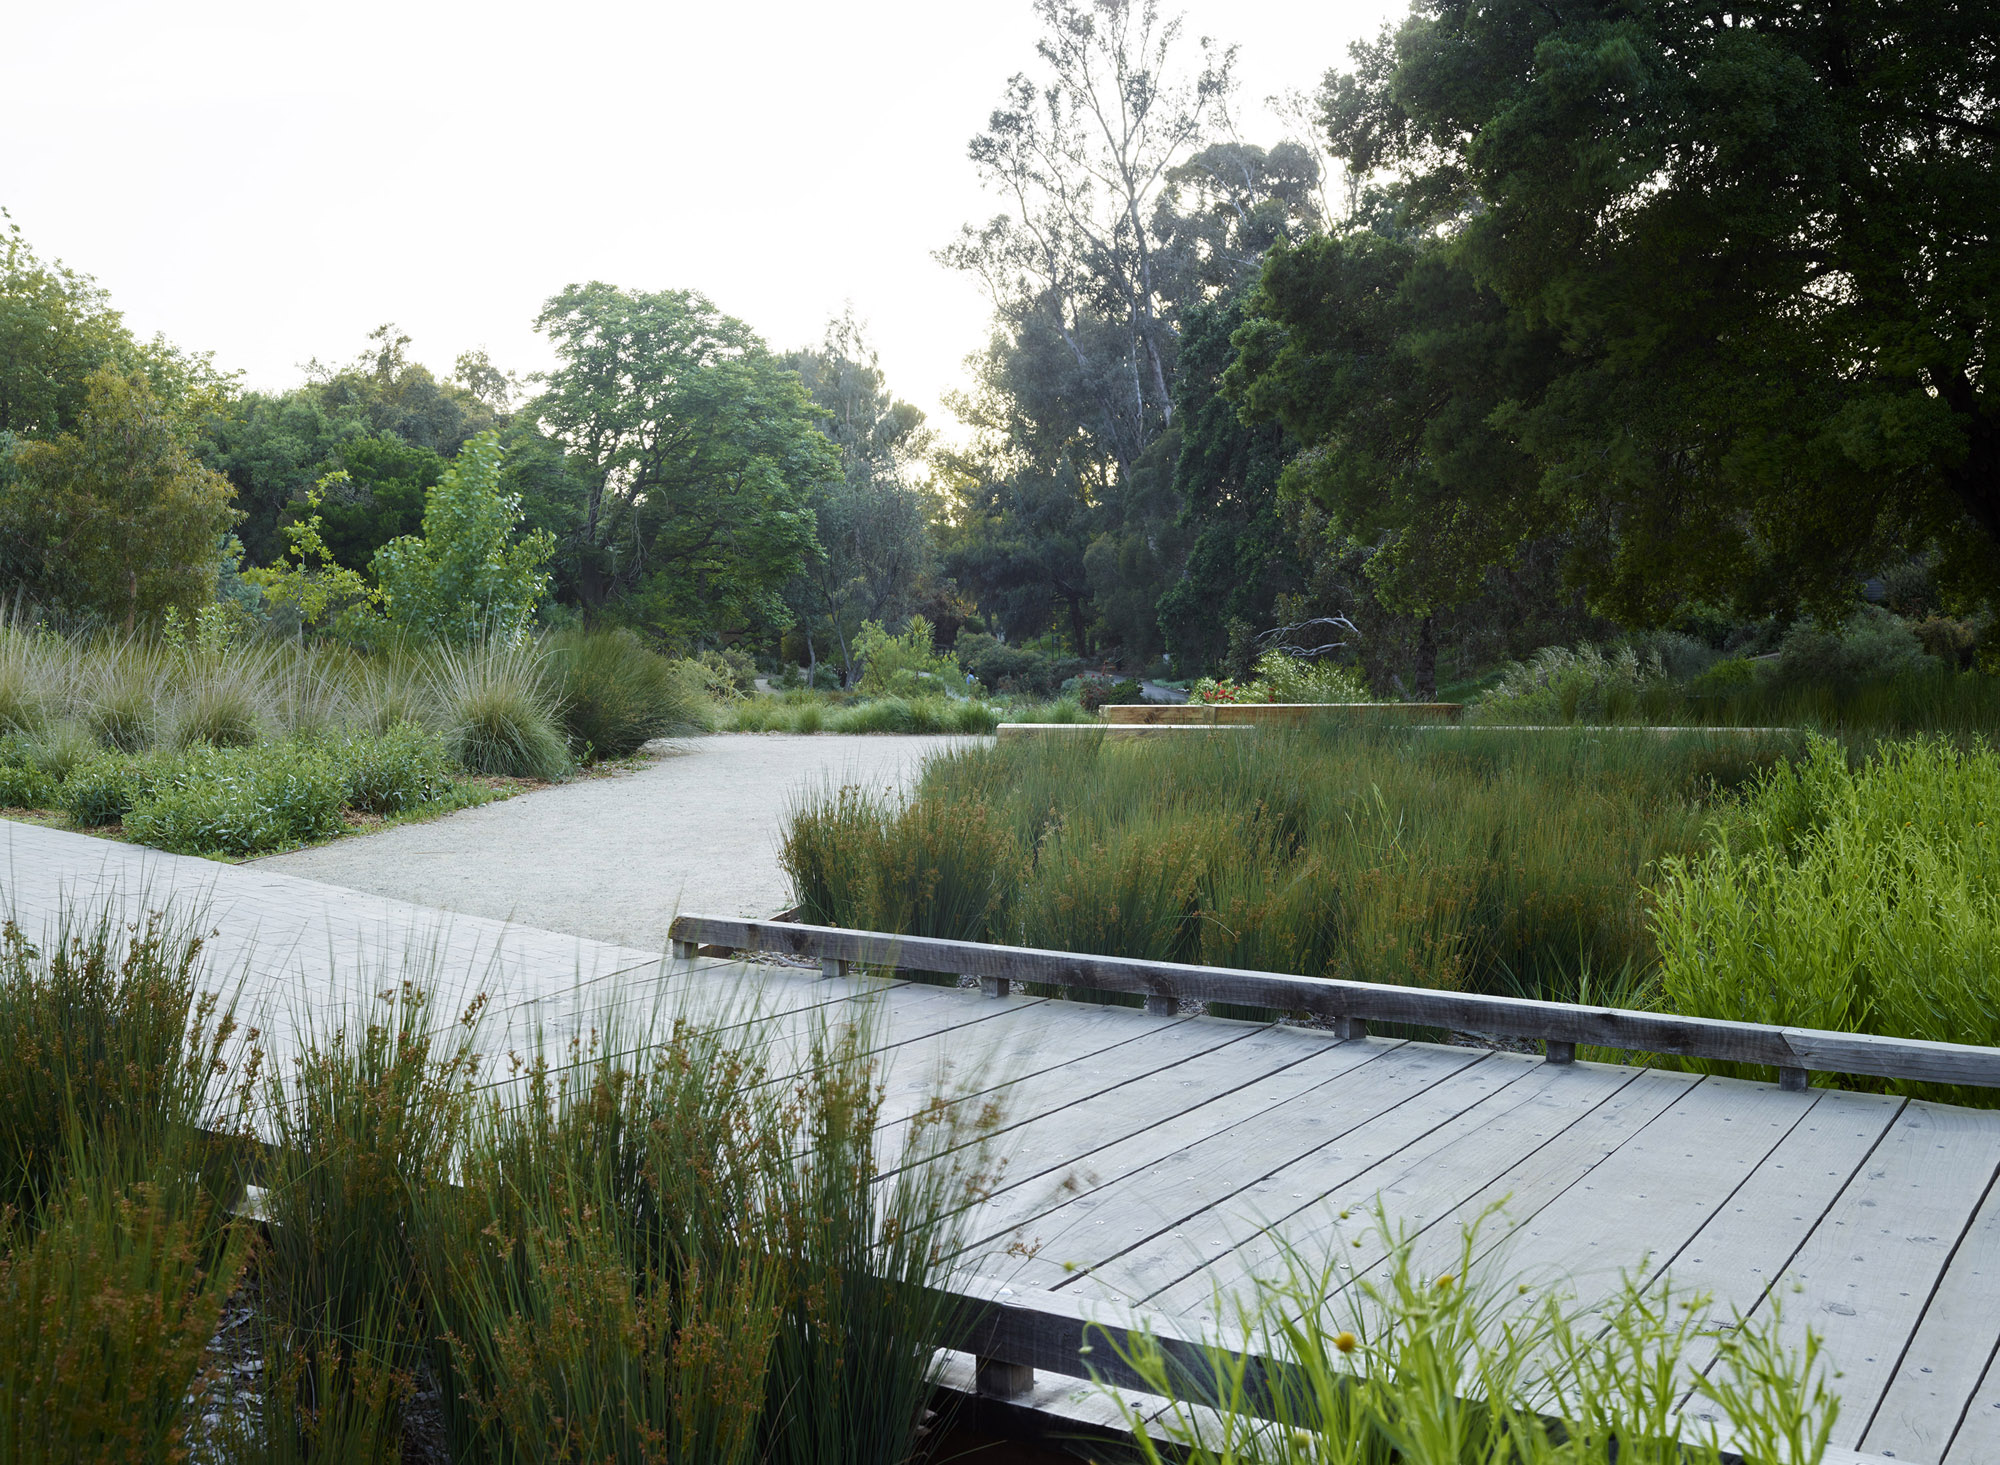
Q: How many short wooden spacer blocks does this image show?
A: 8